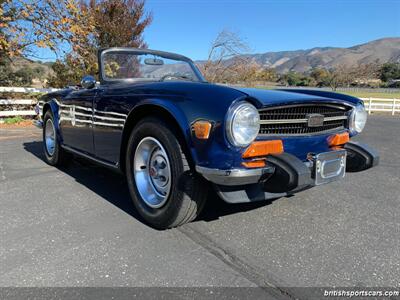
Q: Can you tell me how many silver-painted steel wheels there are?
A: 2